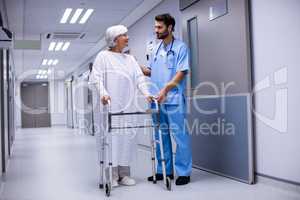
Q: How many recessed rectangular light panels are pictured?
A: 15